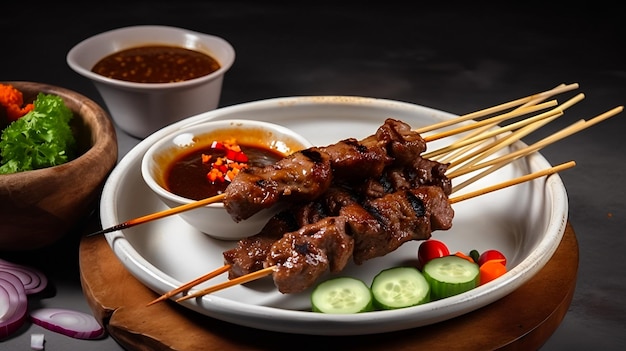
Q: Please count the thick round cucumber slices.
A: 3